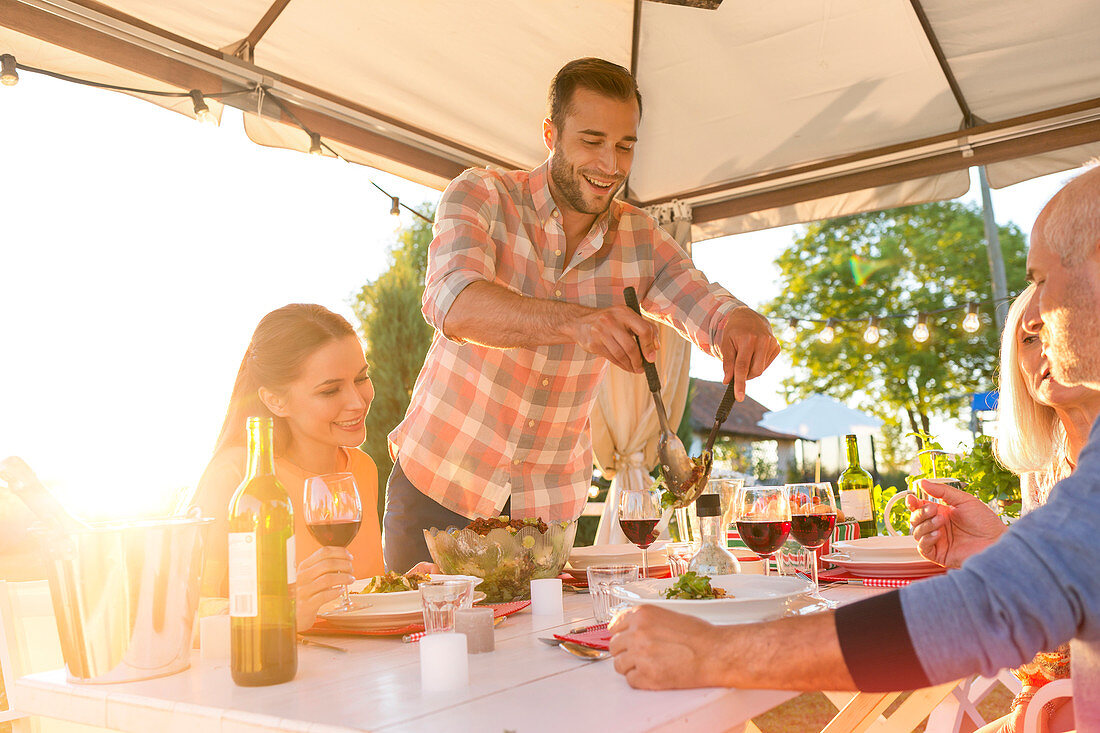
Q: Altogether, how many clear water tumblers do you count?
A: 4